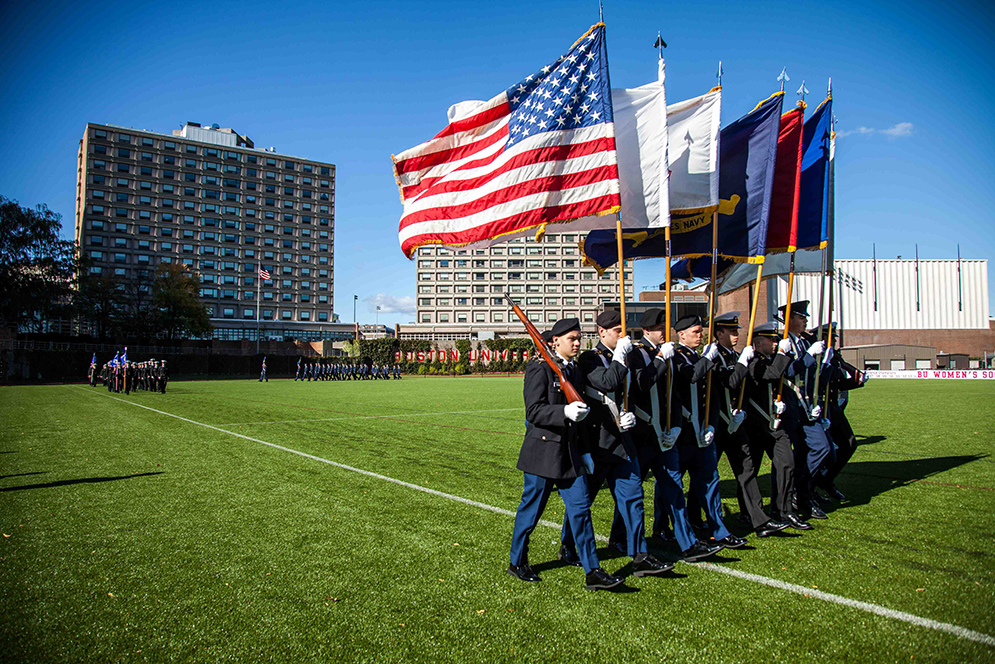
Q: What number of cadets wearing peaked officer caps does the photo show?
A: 4